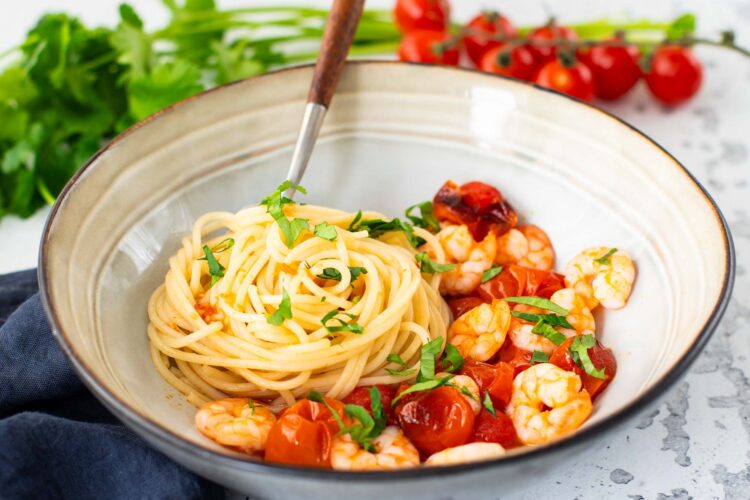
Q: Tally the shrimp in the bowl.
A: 10